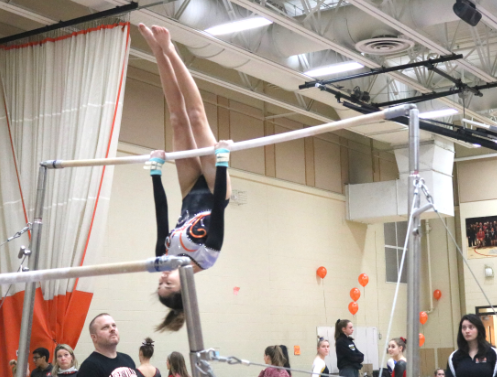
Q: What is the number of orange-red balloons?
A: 7